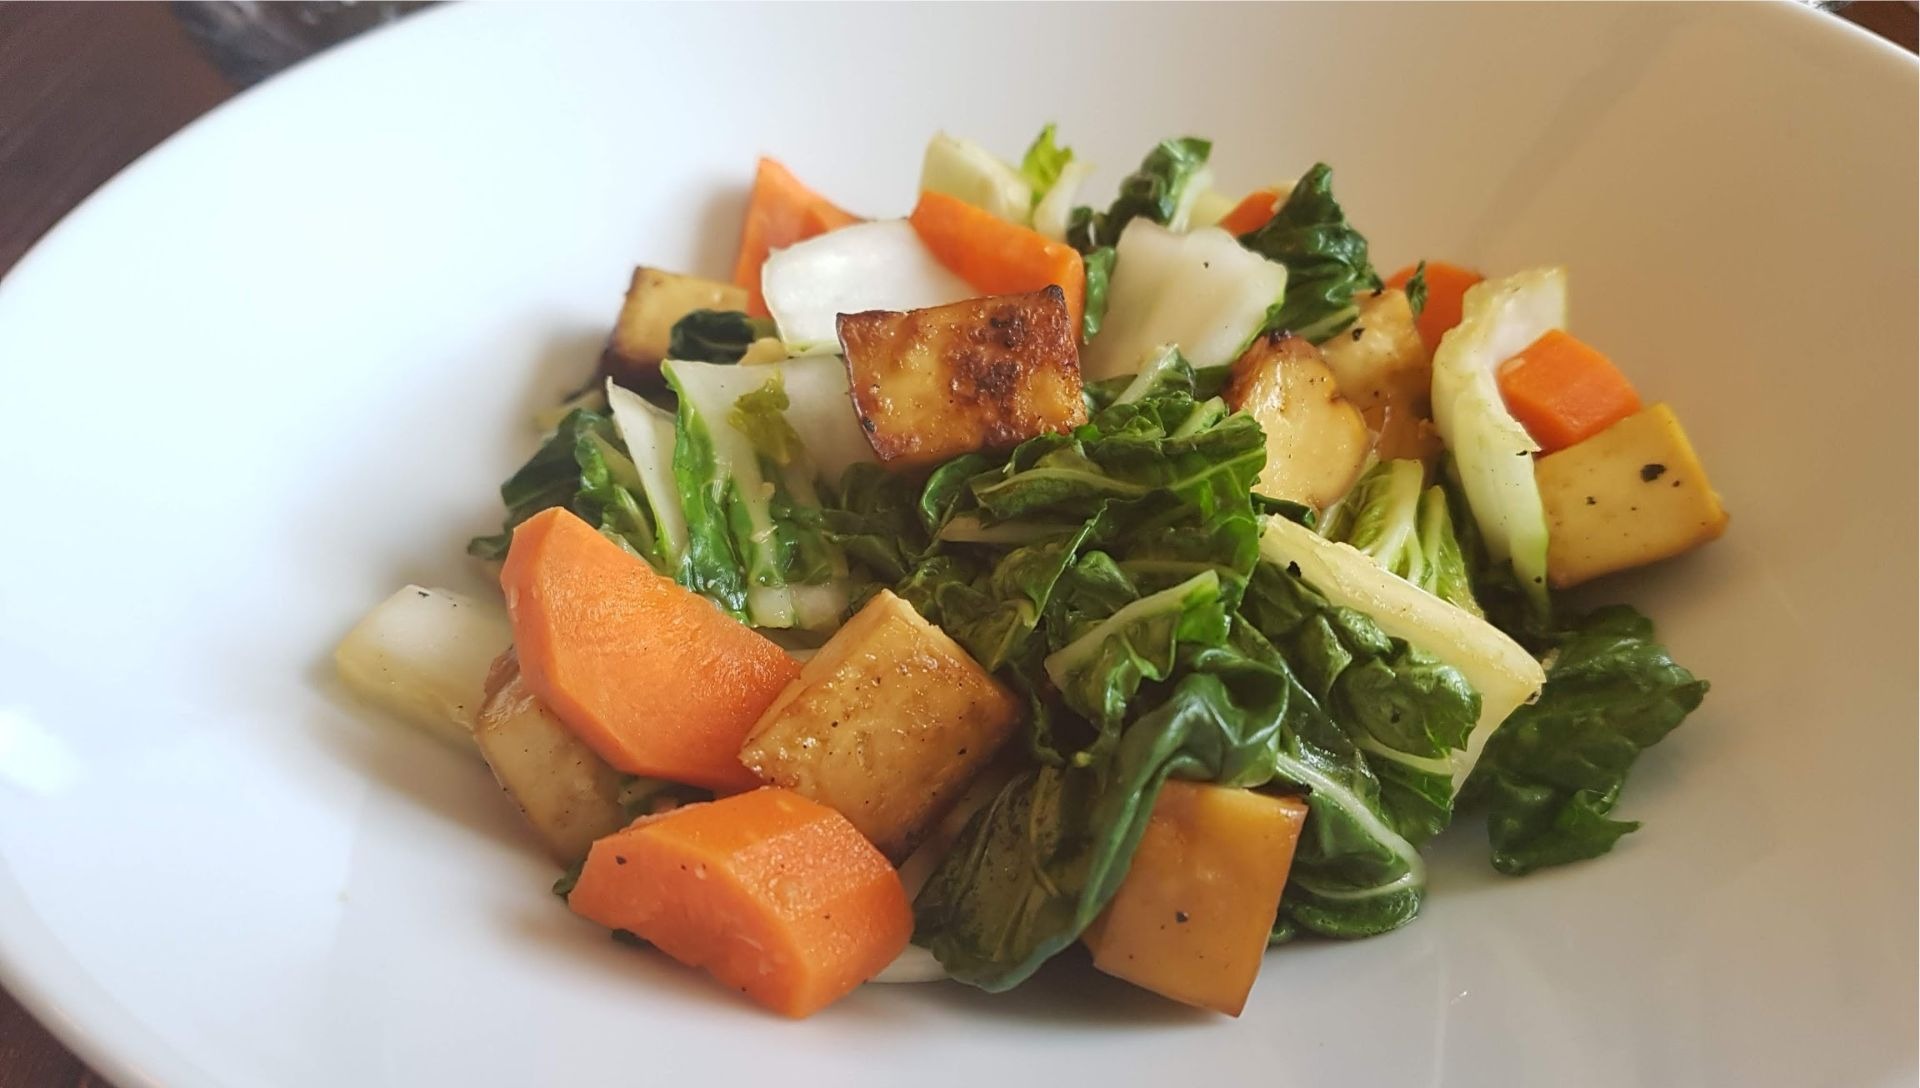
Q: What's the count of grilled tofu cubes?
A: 8